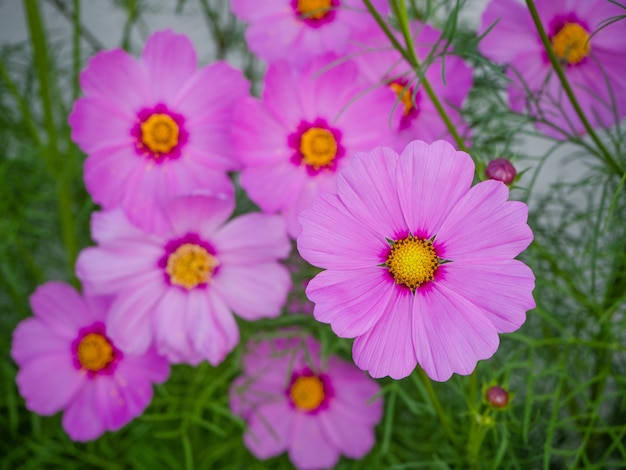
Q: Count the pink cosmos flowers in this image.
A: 9